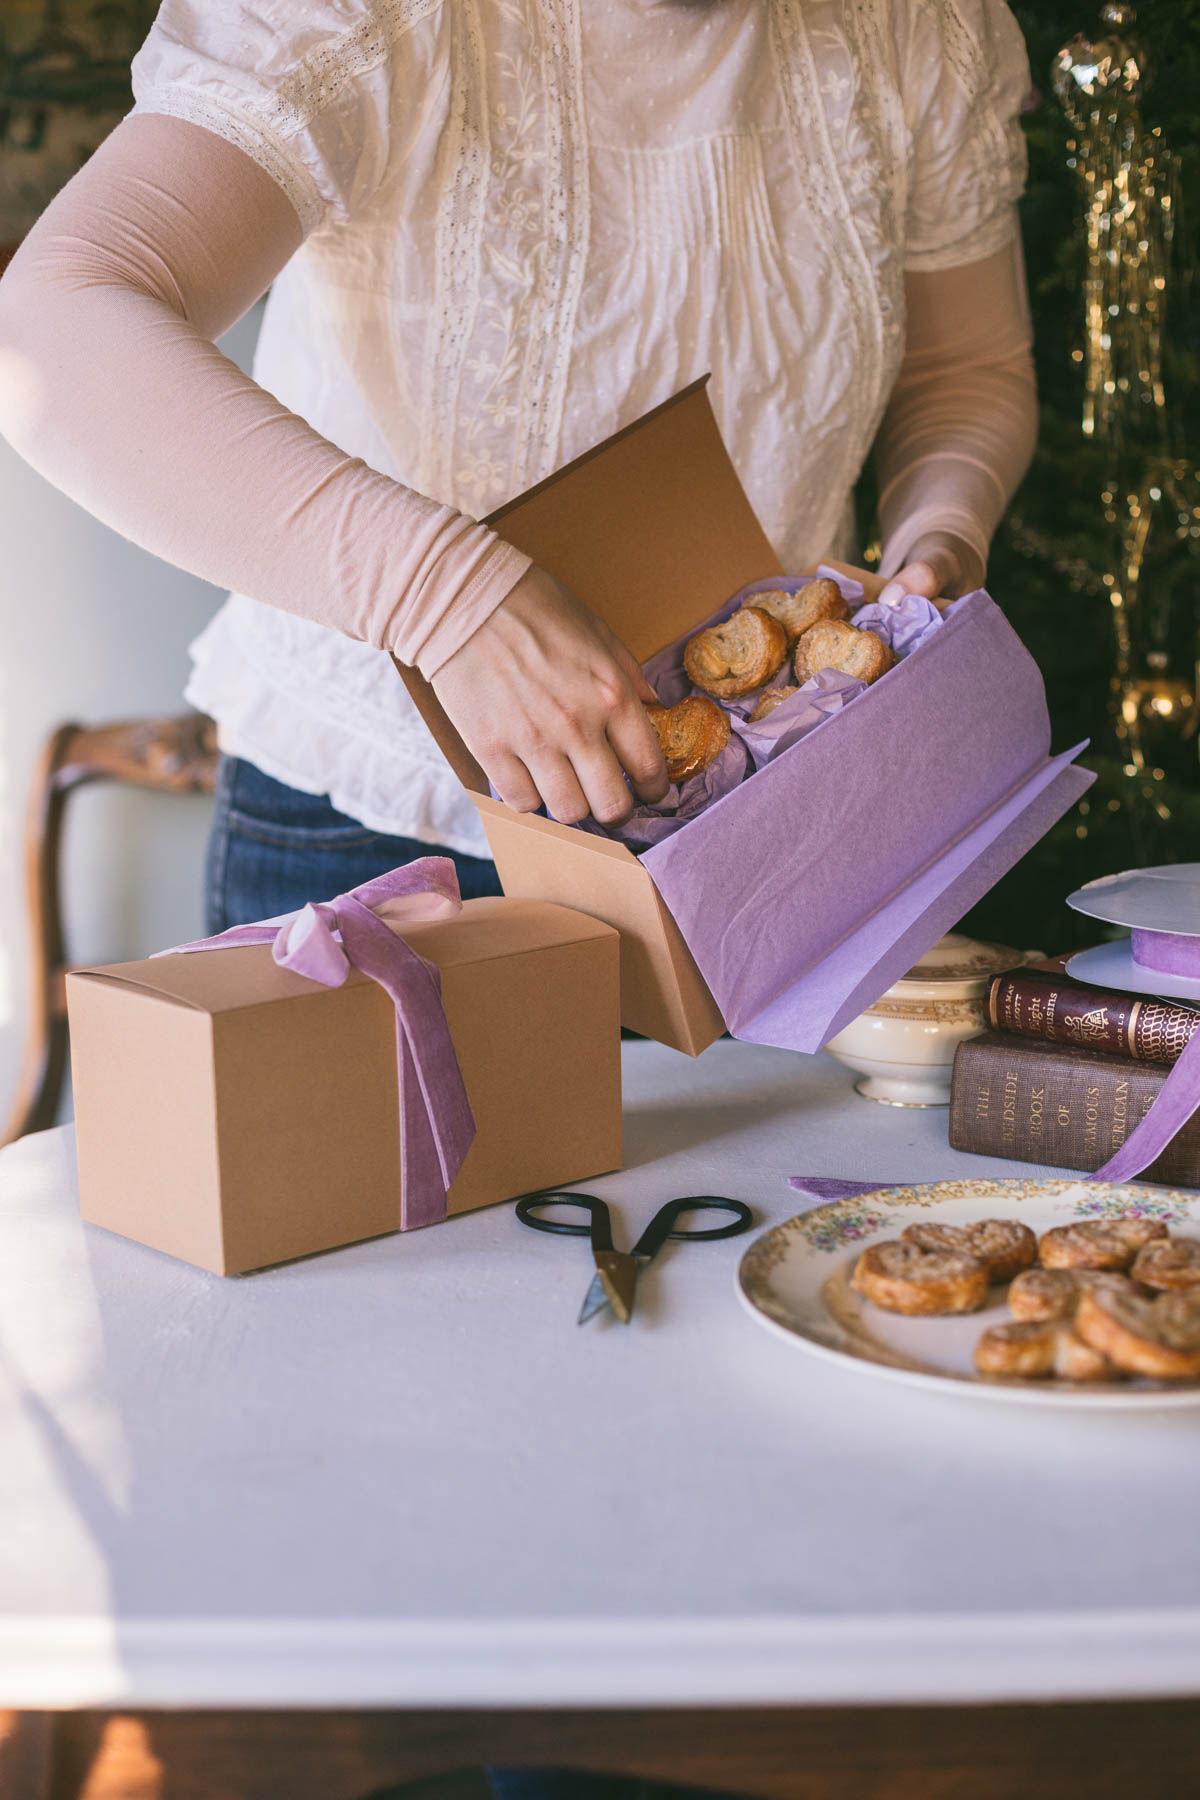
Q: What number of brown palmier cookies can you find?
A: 12